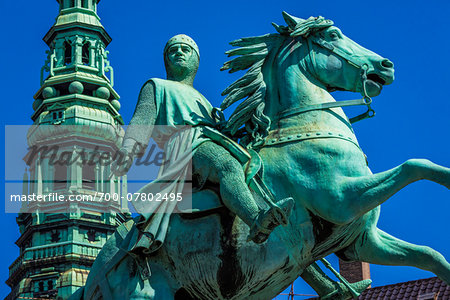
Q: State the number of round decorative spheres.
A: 5